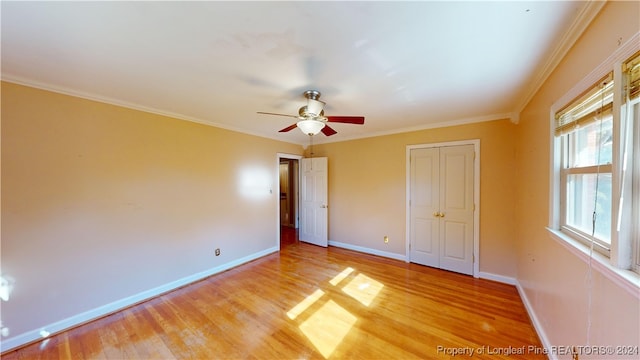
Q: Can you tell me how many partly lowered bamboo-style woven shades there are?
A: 2